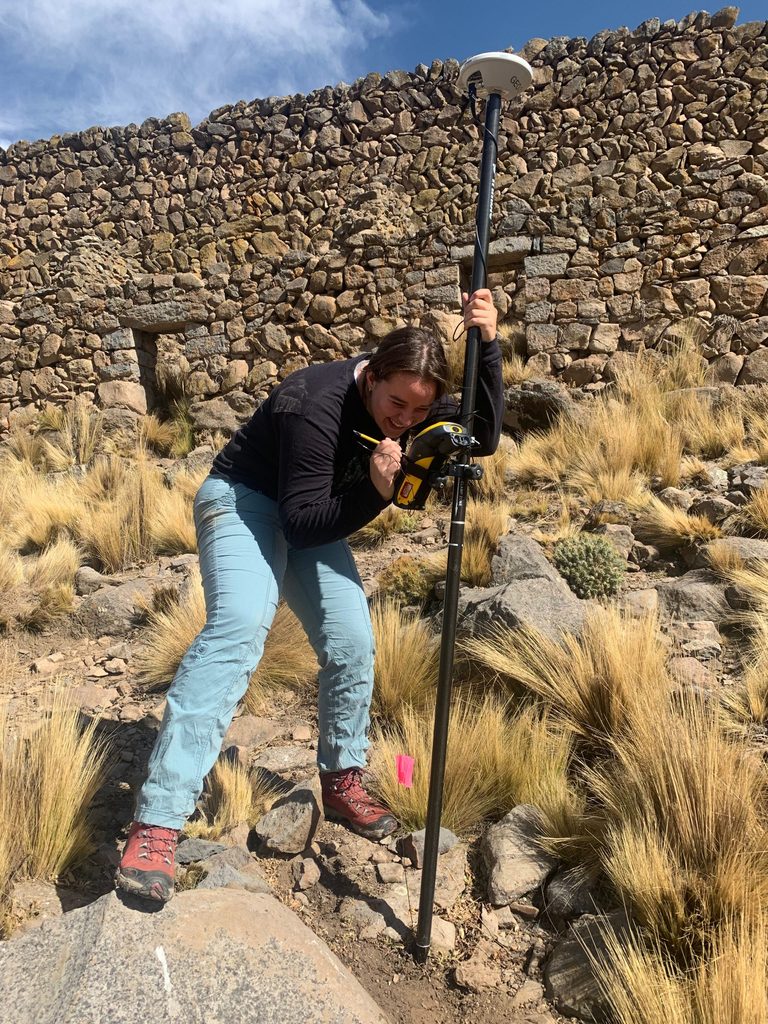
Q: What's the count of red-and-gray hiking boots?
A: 2